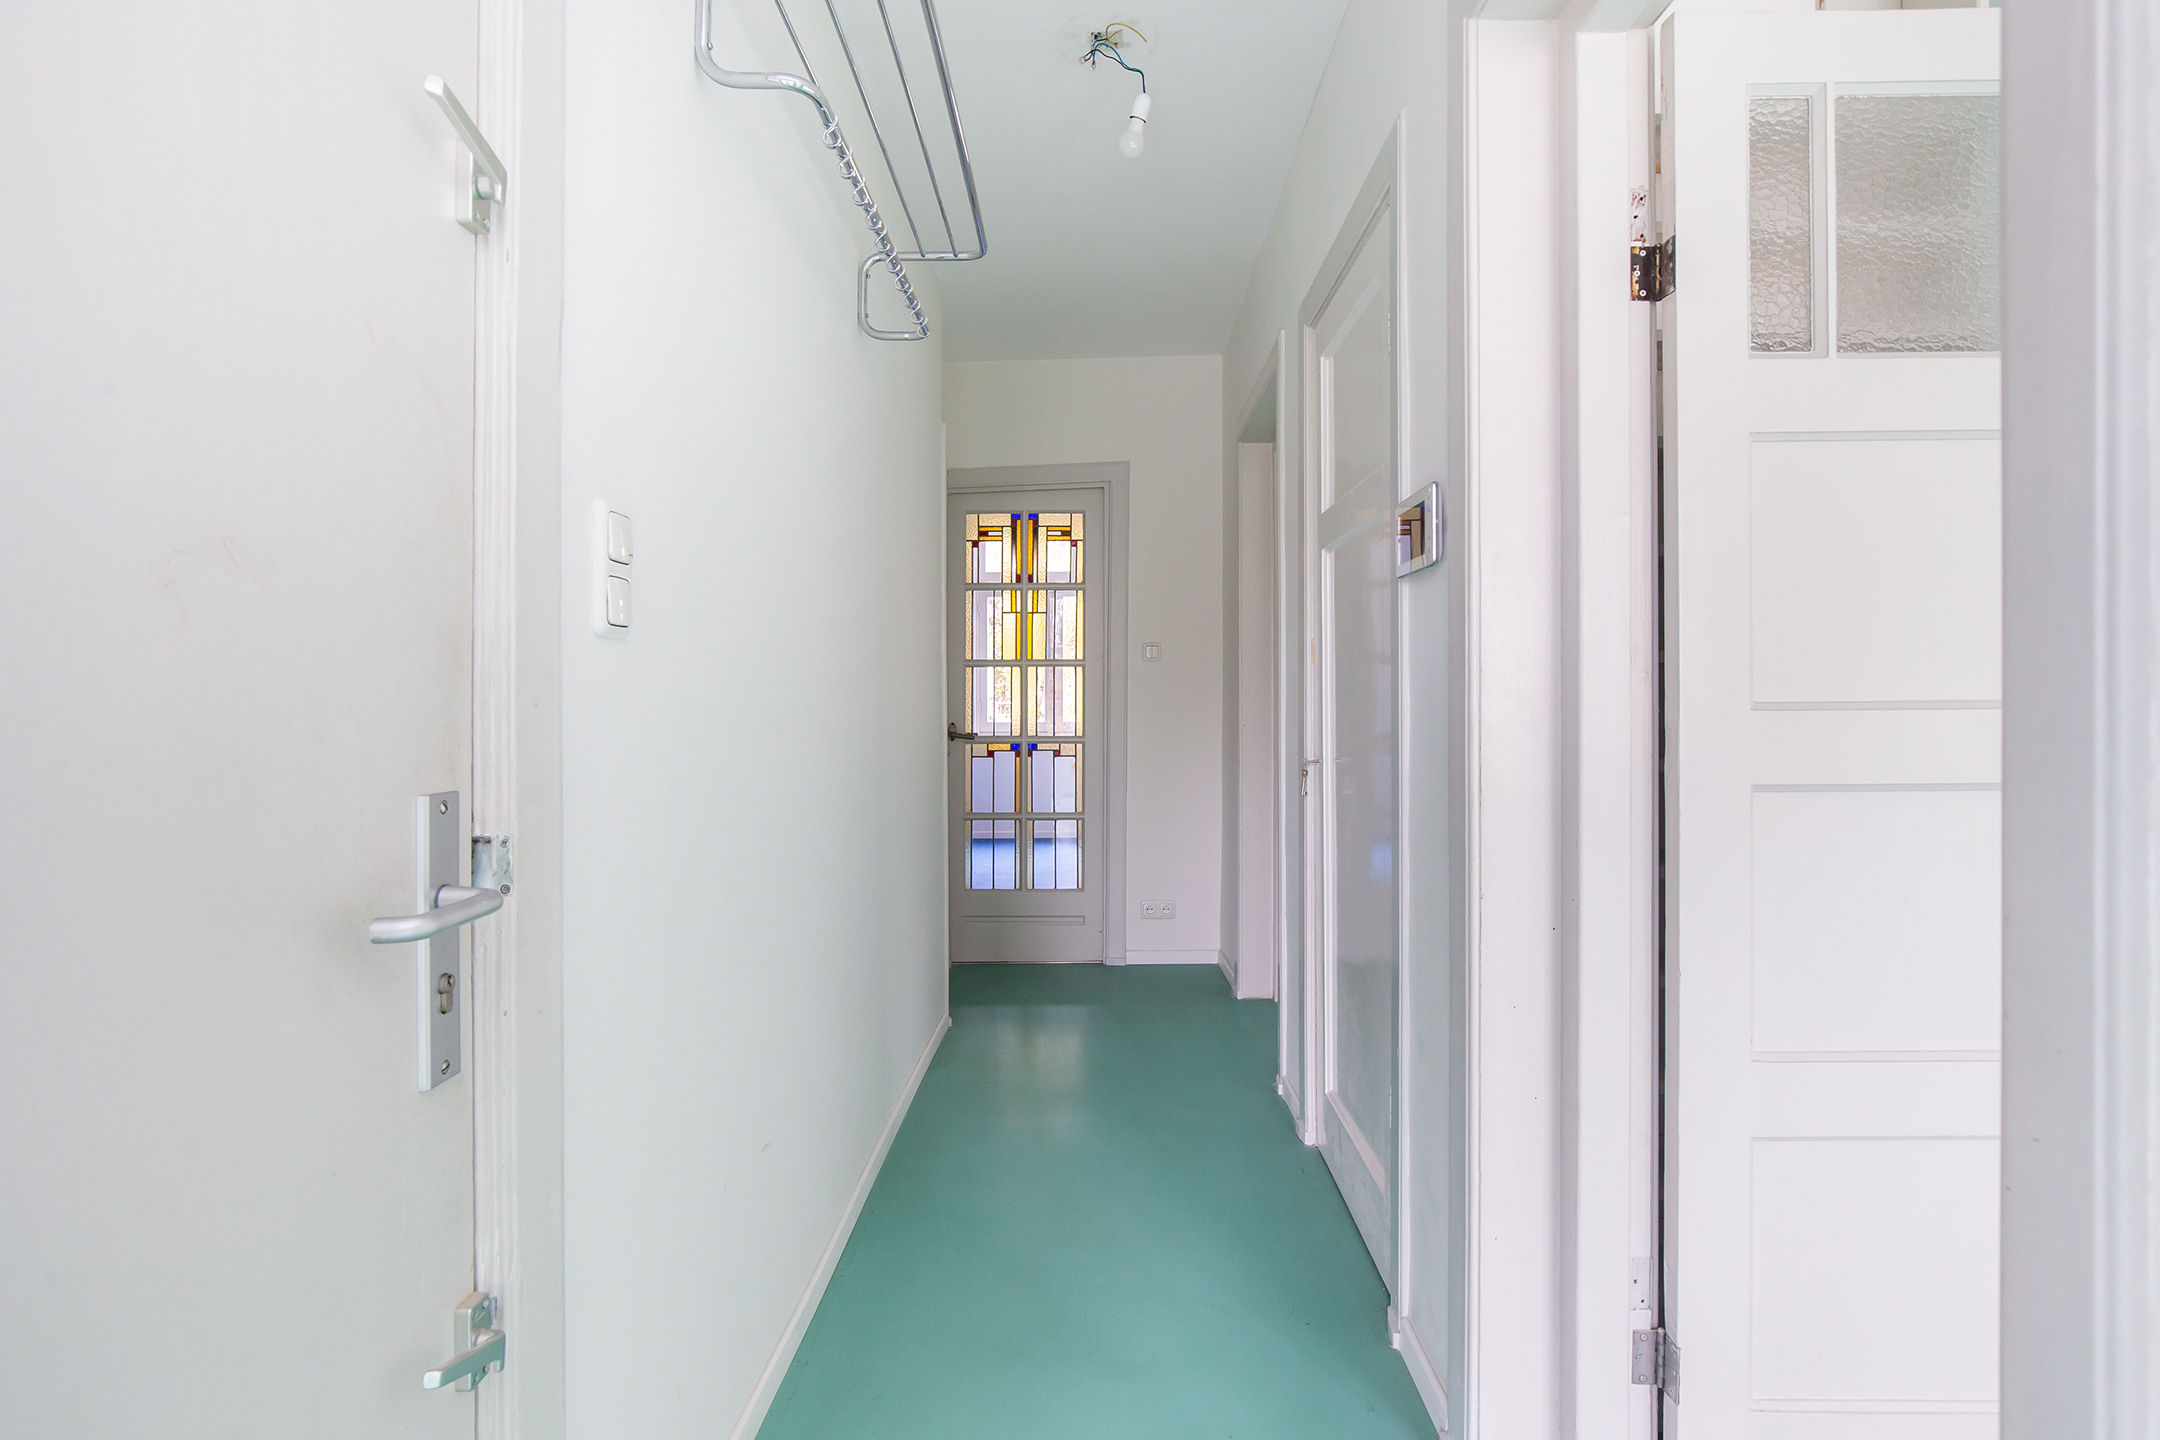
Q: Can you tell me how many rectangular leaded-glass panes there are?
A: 10